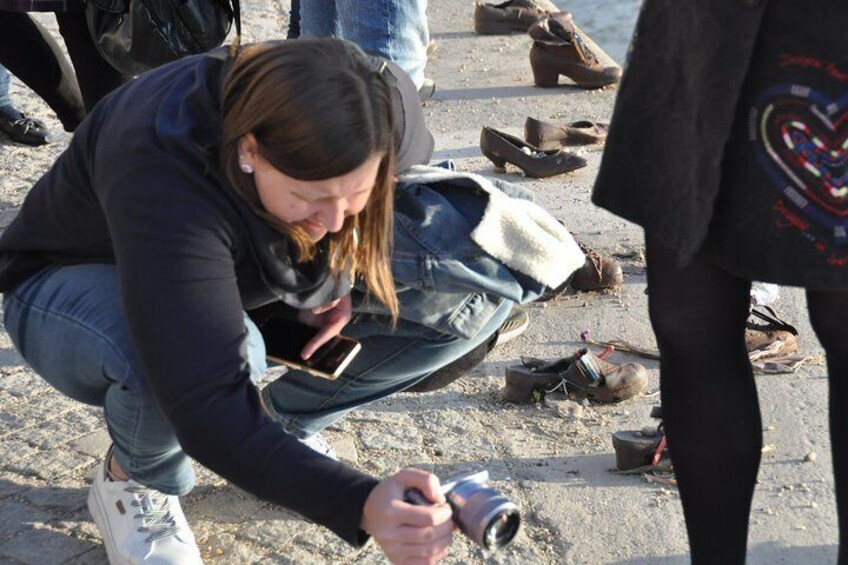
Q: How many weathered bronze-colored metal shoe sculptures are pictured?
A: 8